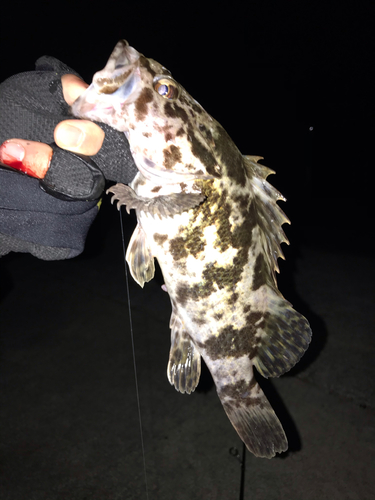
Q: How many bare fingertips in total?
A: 3